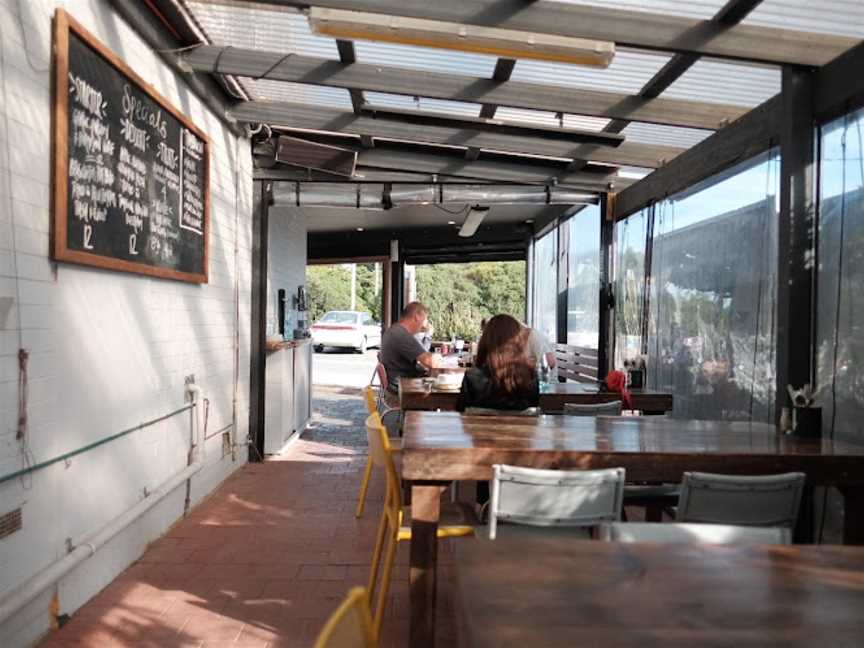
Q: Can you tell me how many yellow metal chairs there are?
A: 3